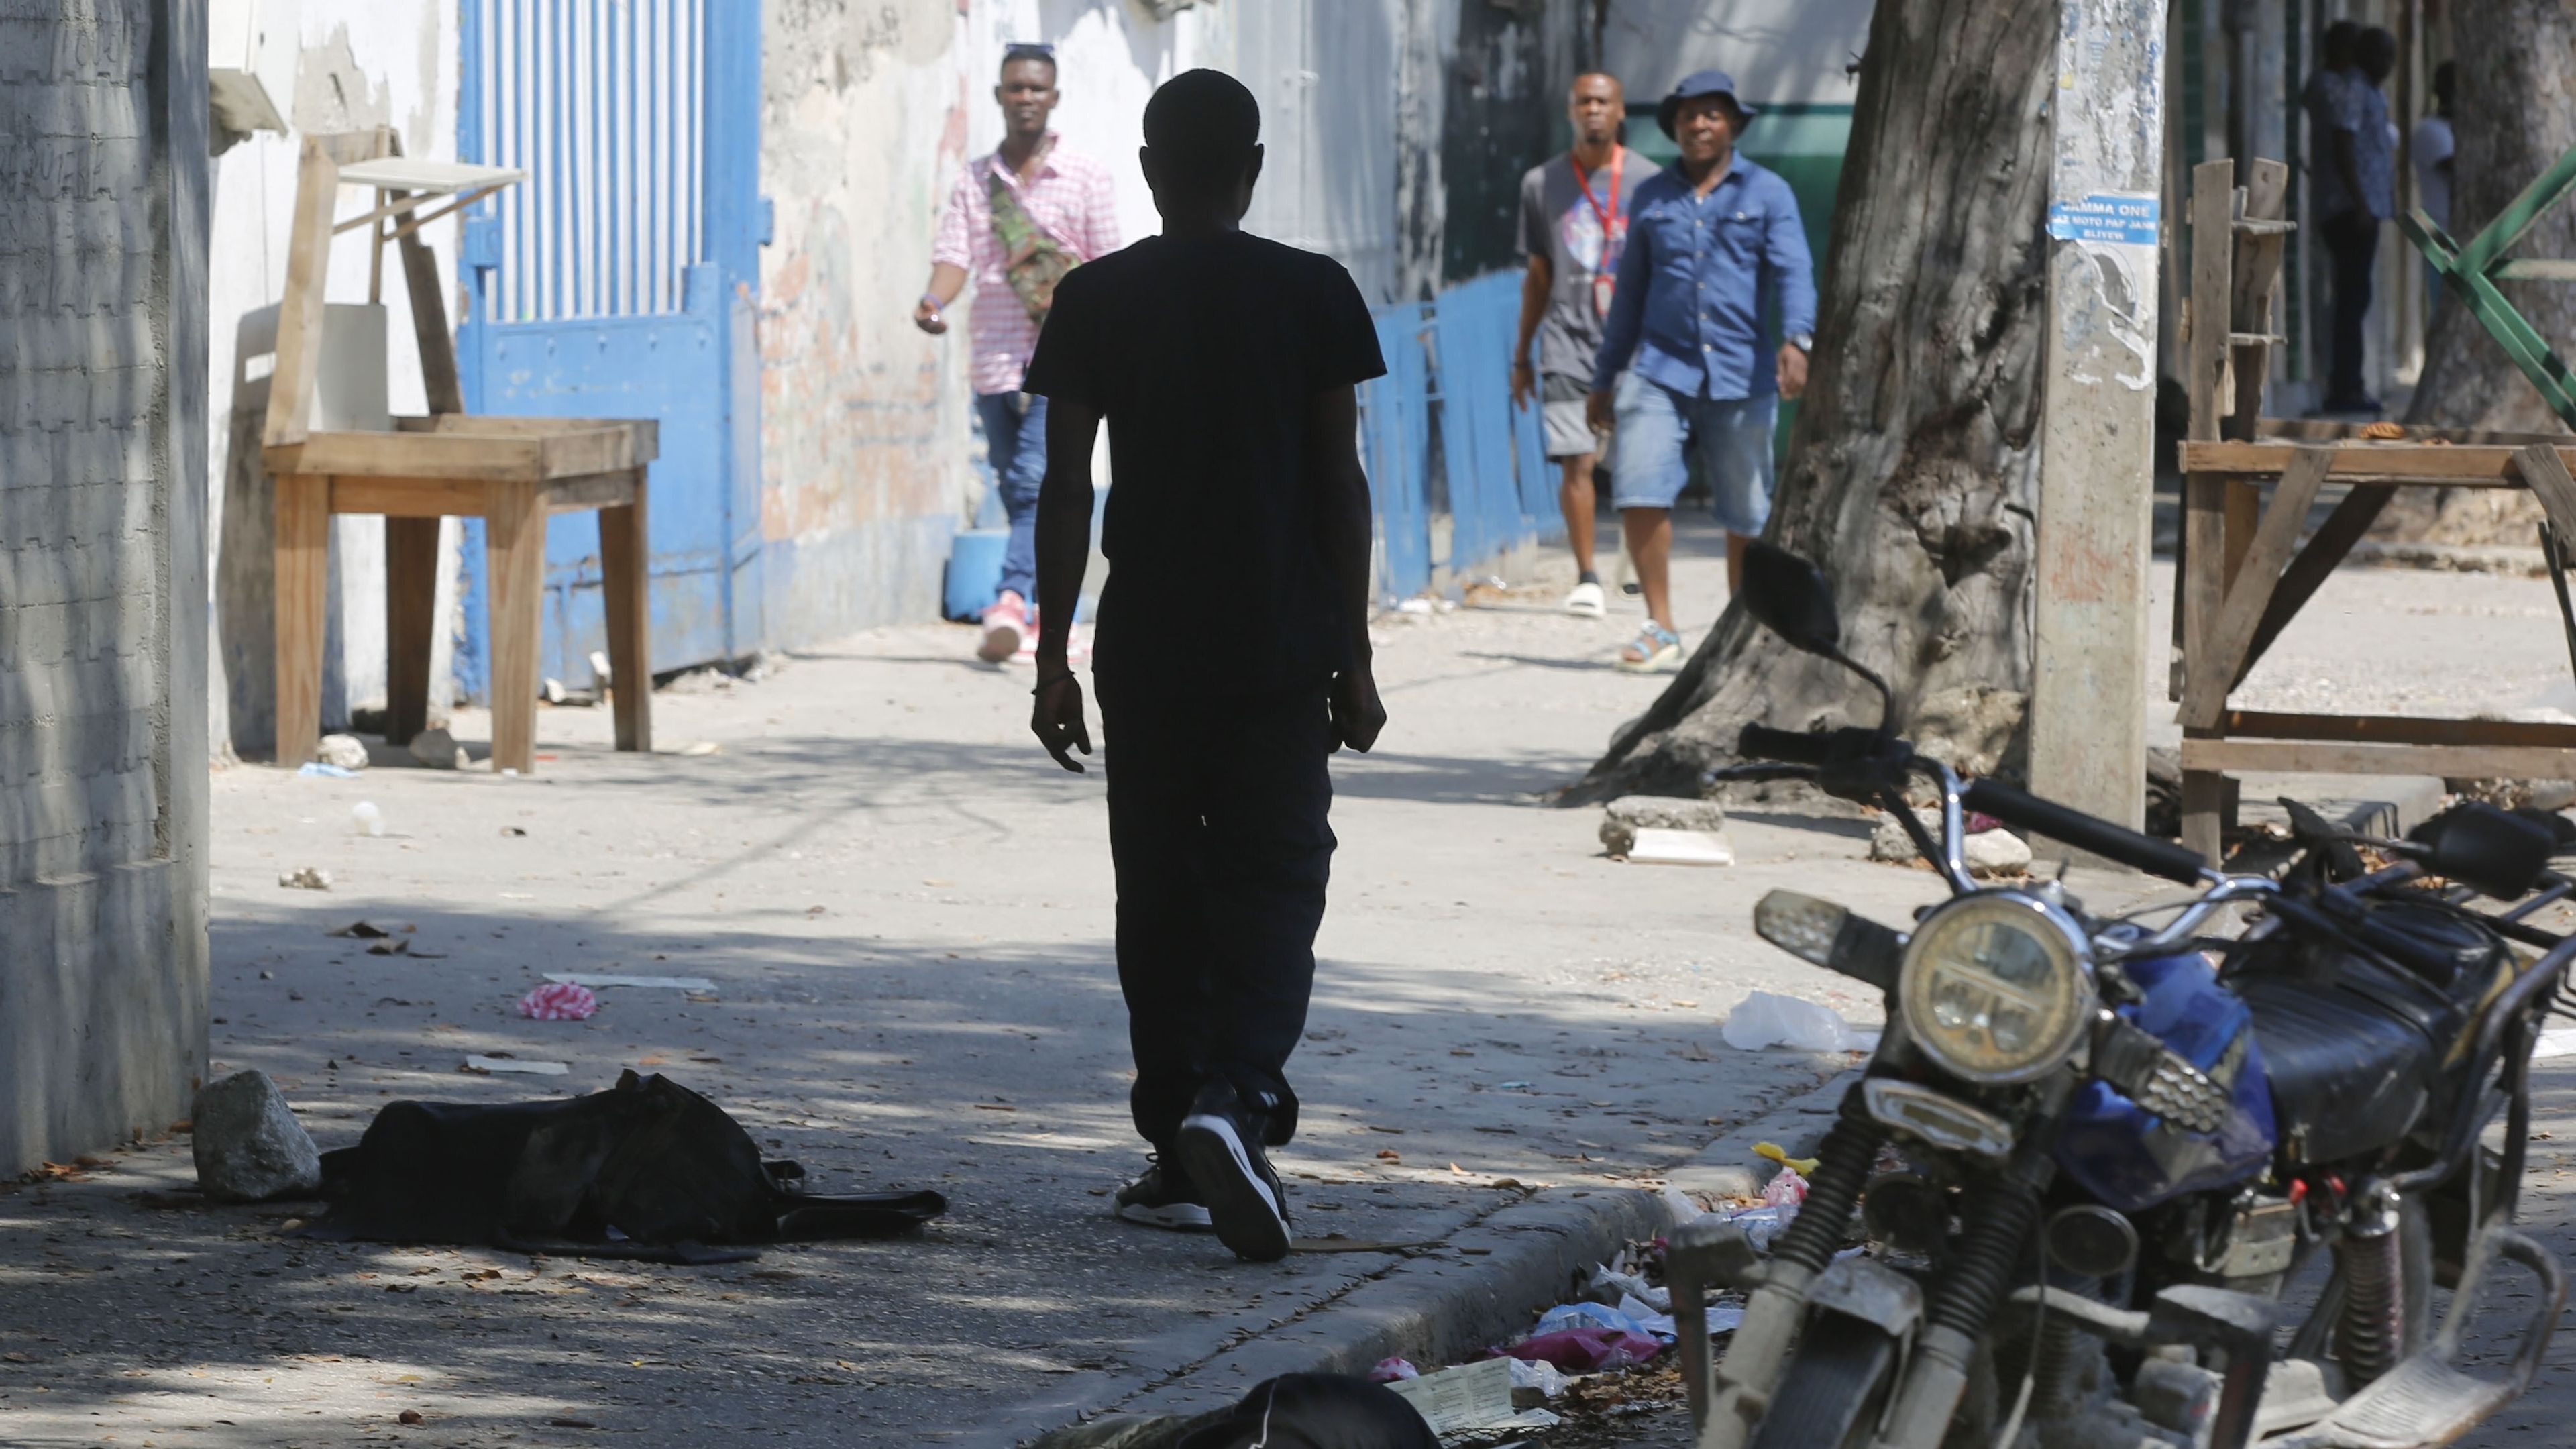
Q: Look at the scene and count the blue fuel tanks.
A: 1